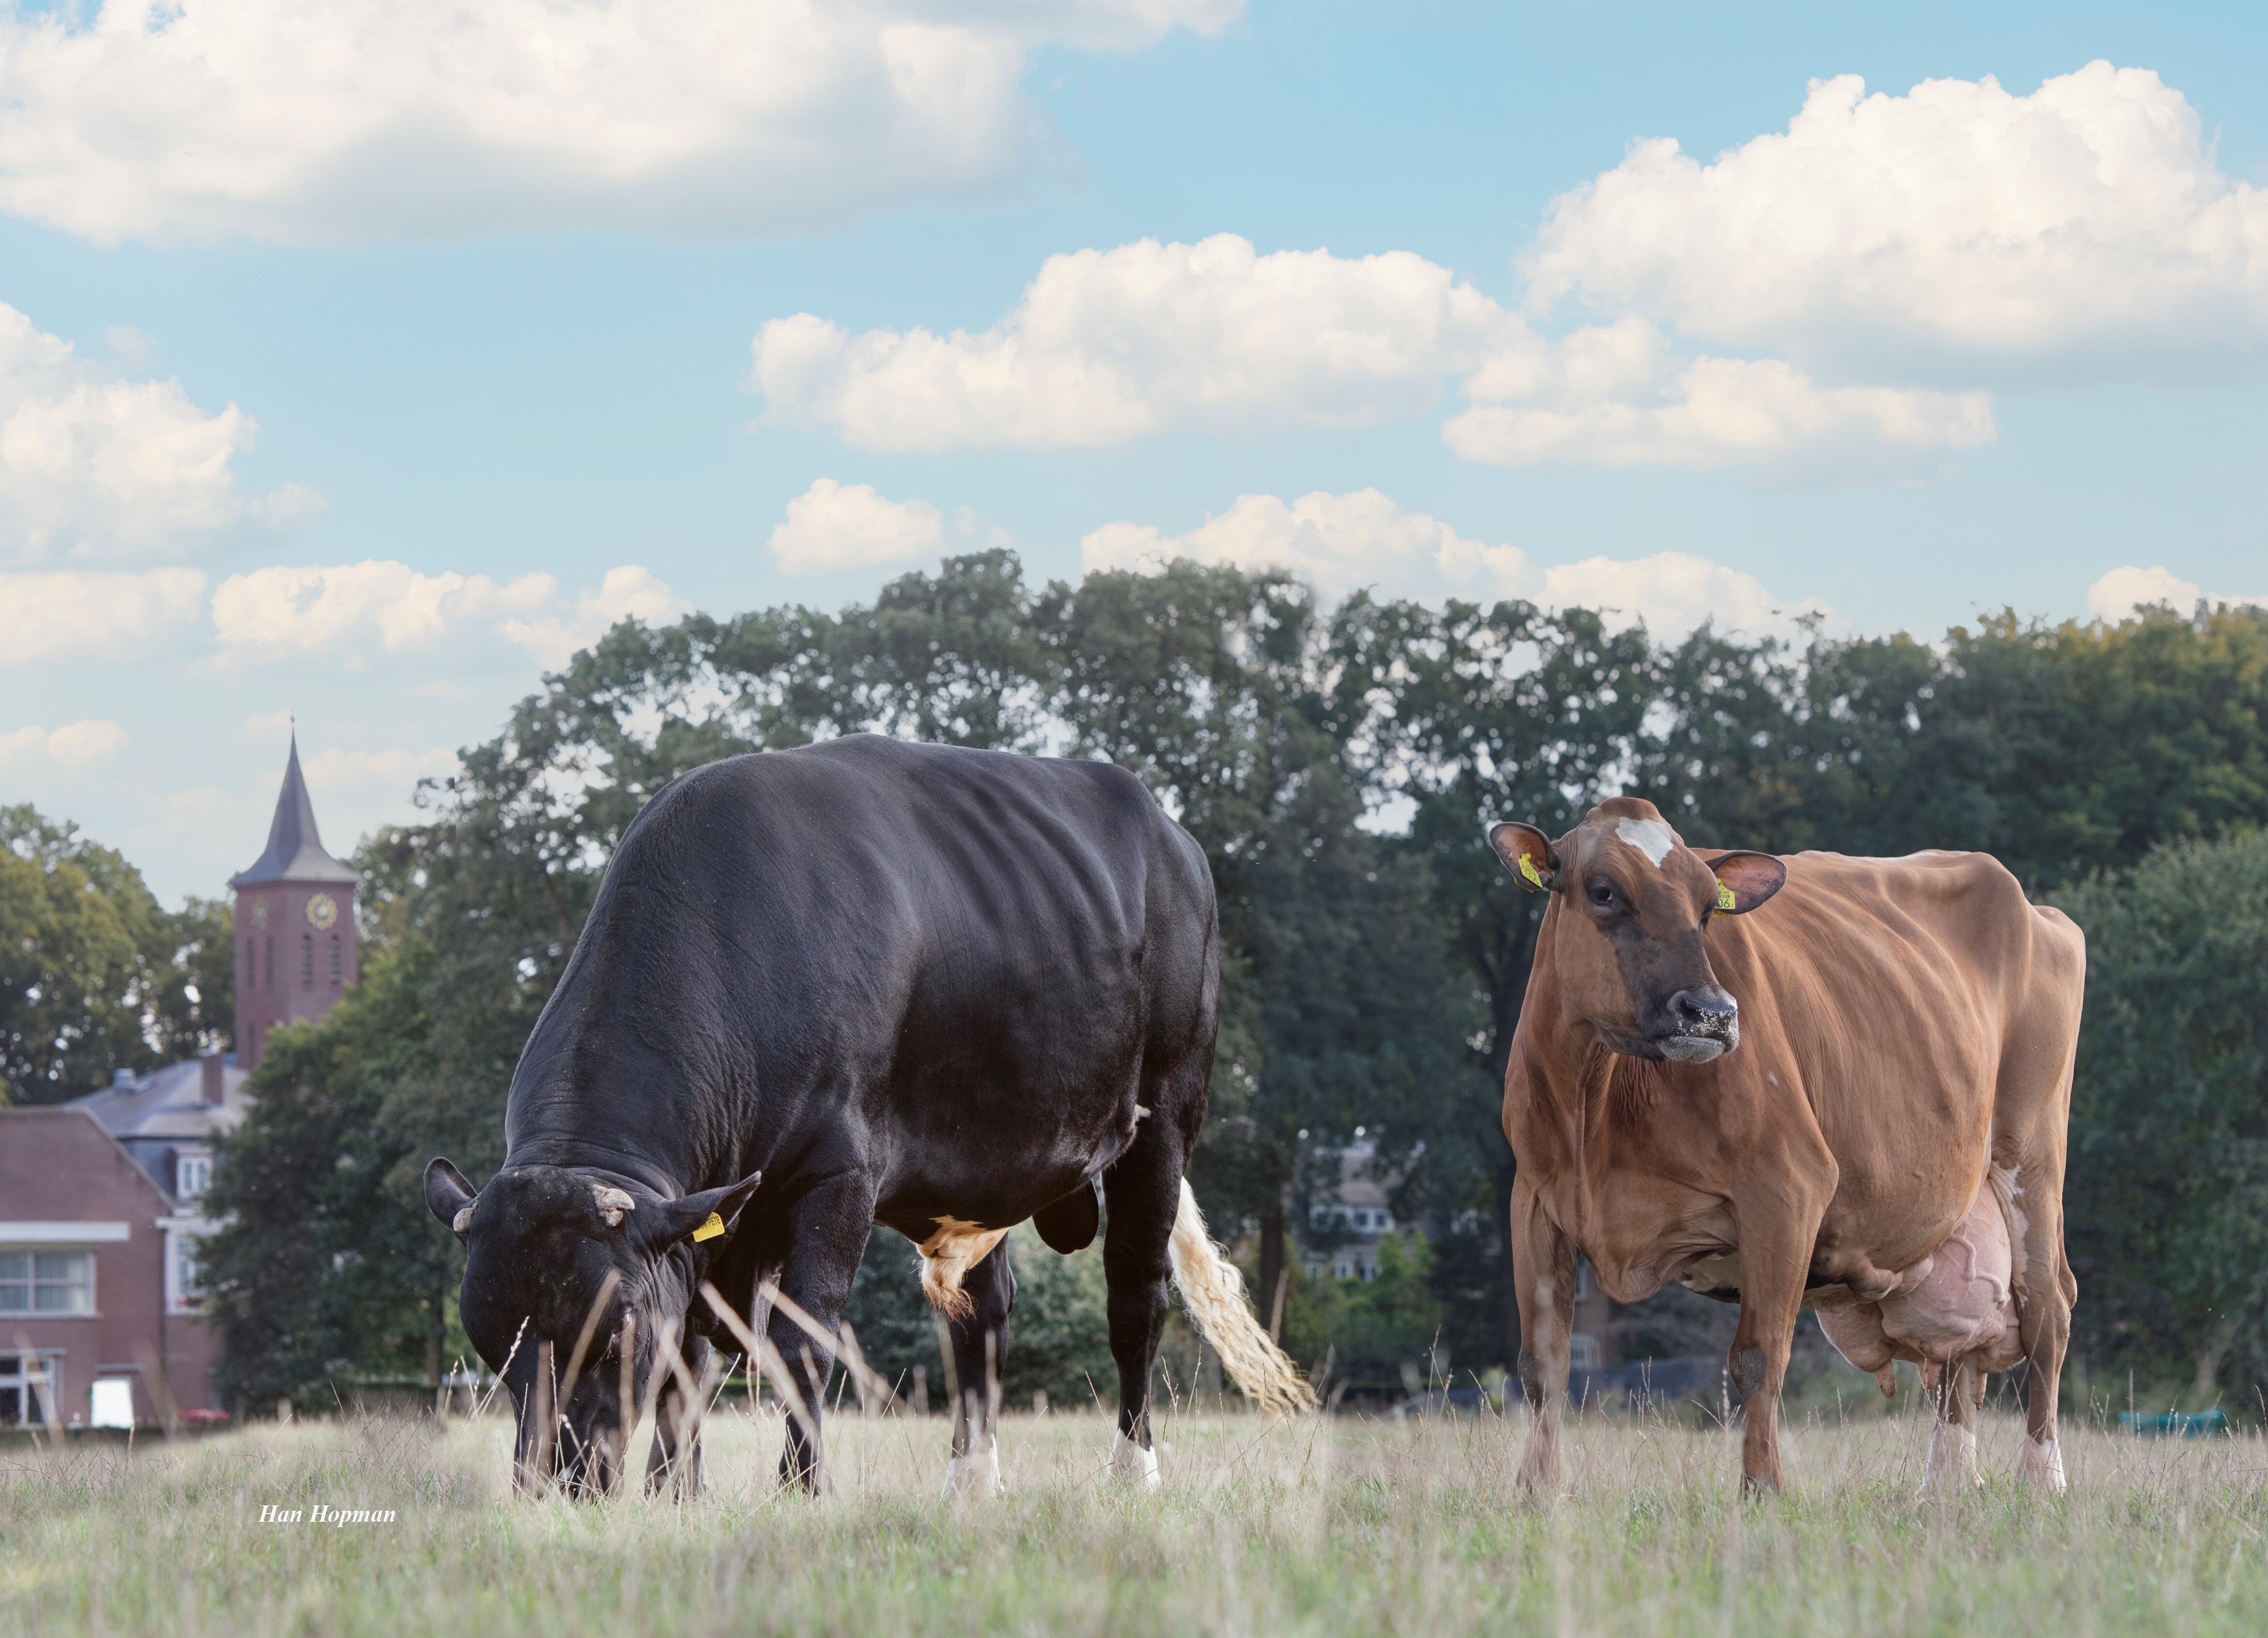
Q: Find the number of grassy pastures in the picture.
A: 1